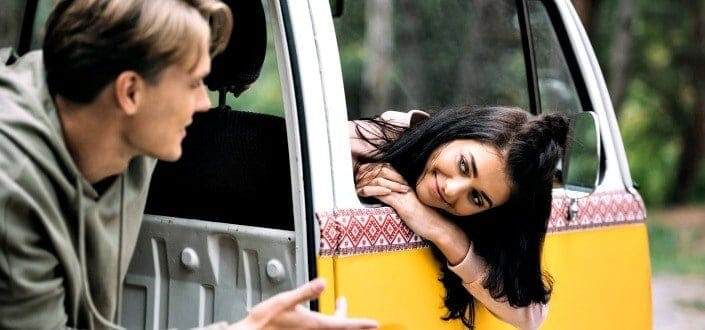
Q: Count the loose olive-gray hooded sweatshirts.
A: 1